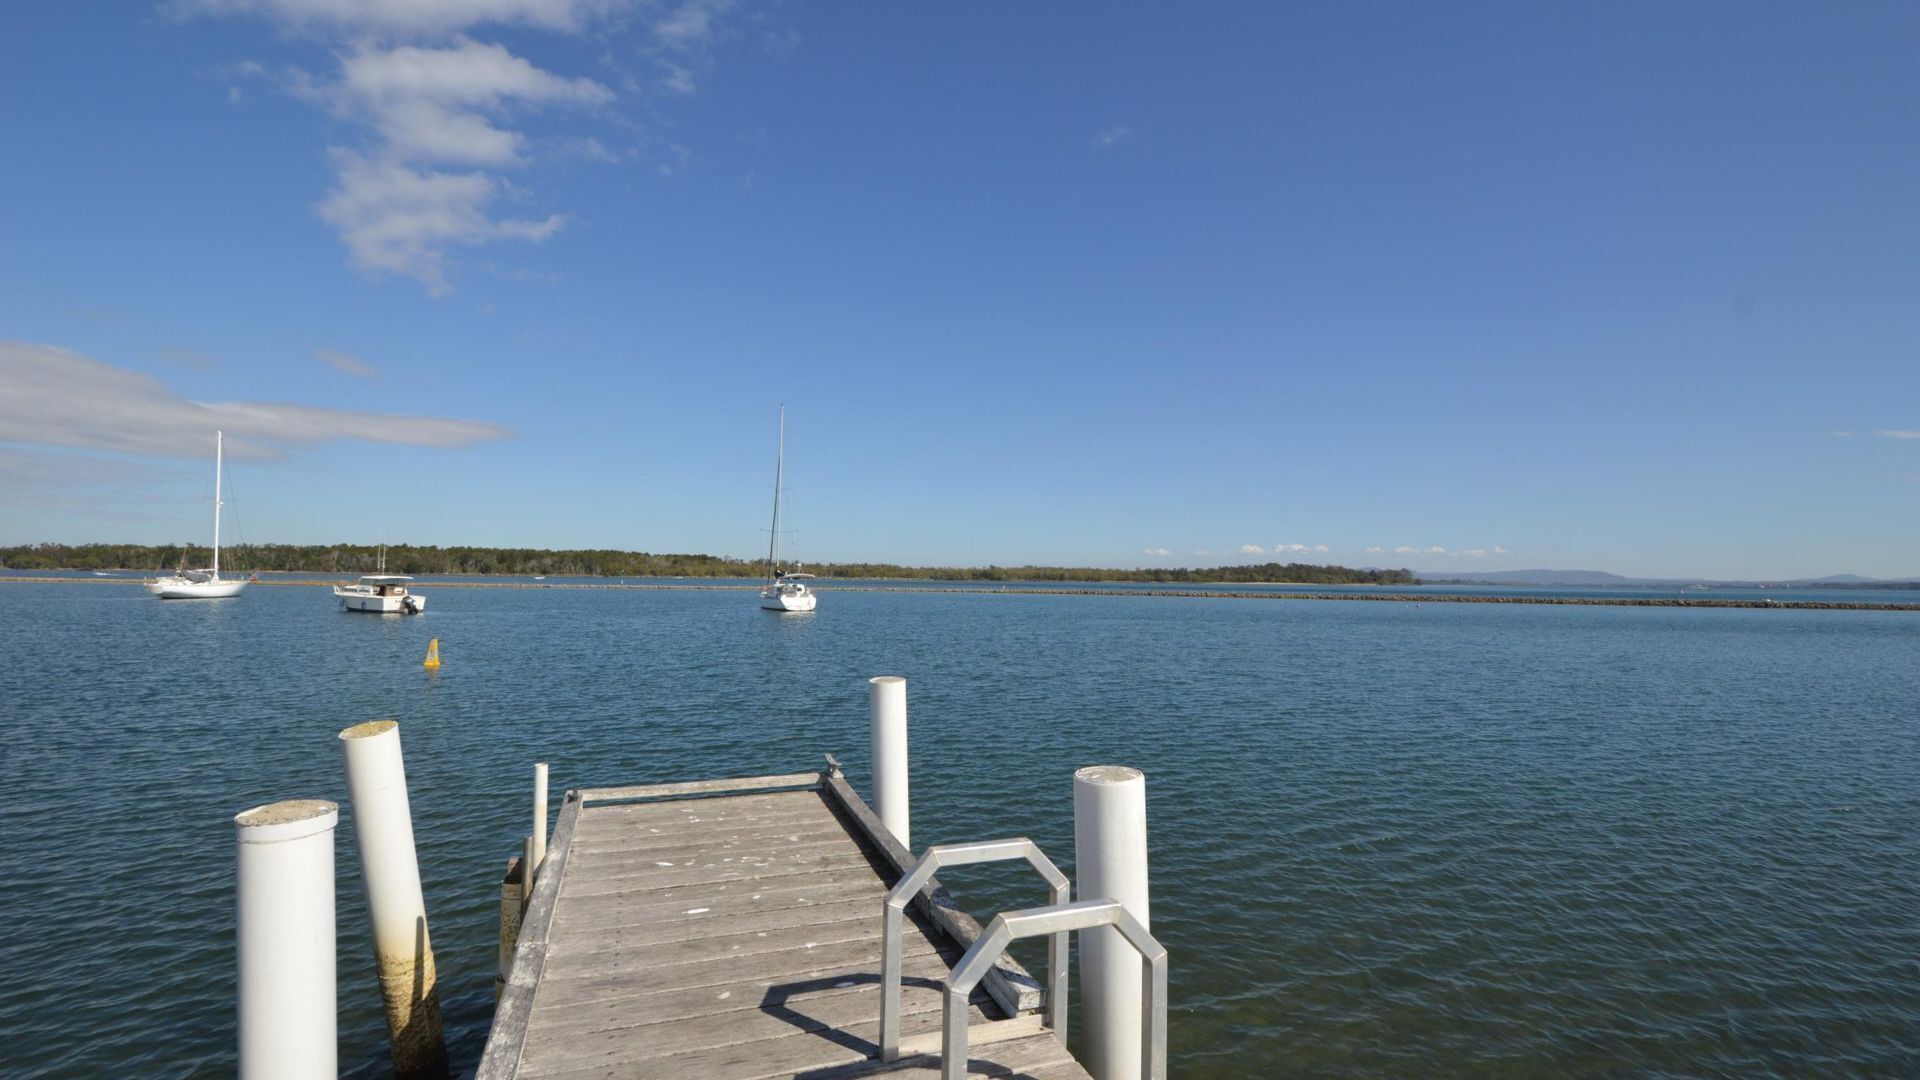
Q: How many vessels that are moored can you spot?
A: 3